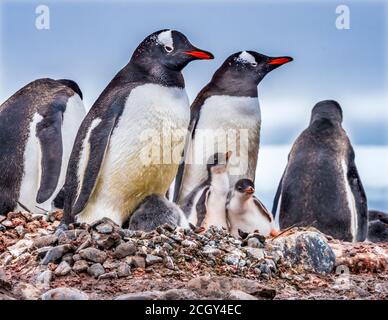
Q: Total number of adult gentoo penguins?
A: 4